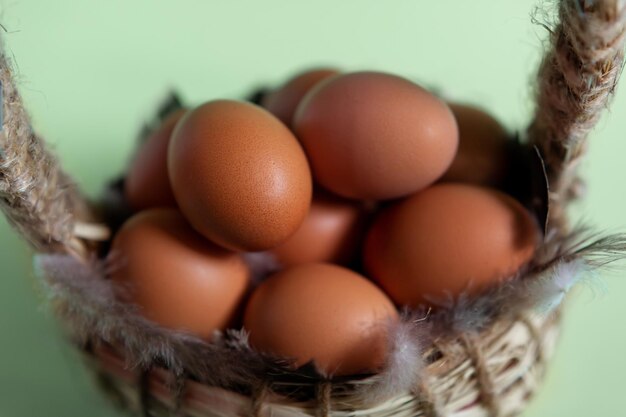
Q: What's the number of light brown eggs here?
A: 9